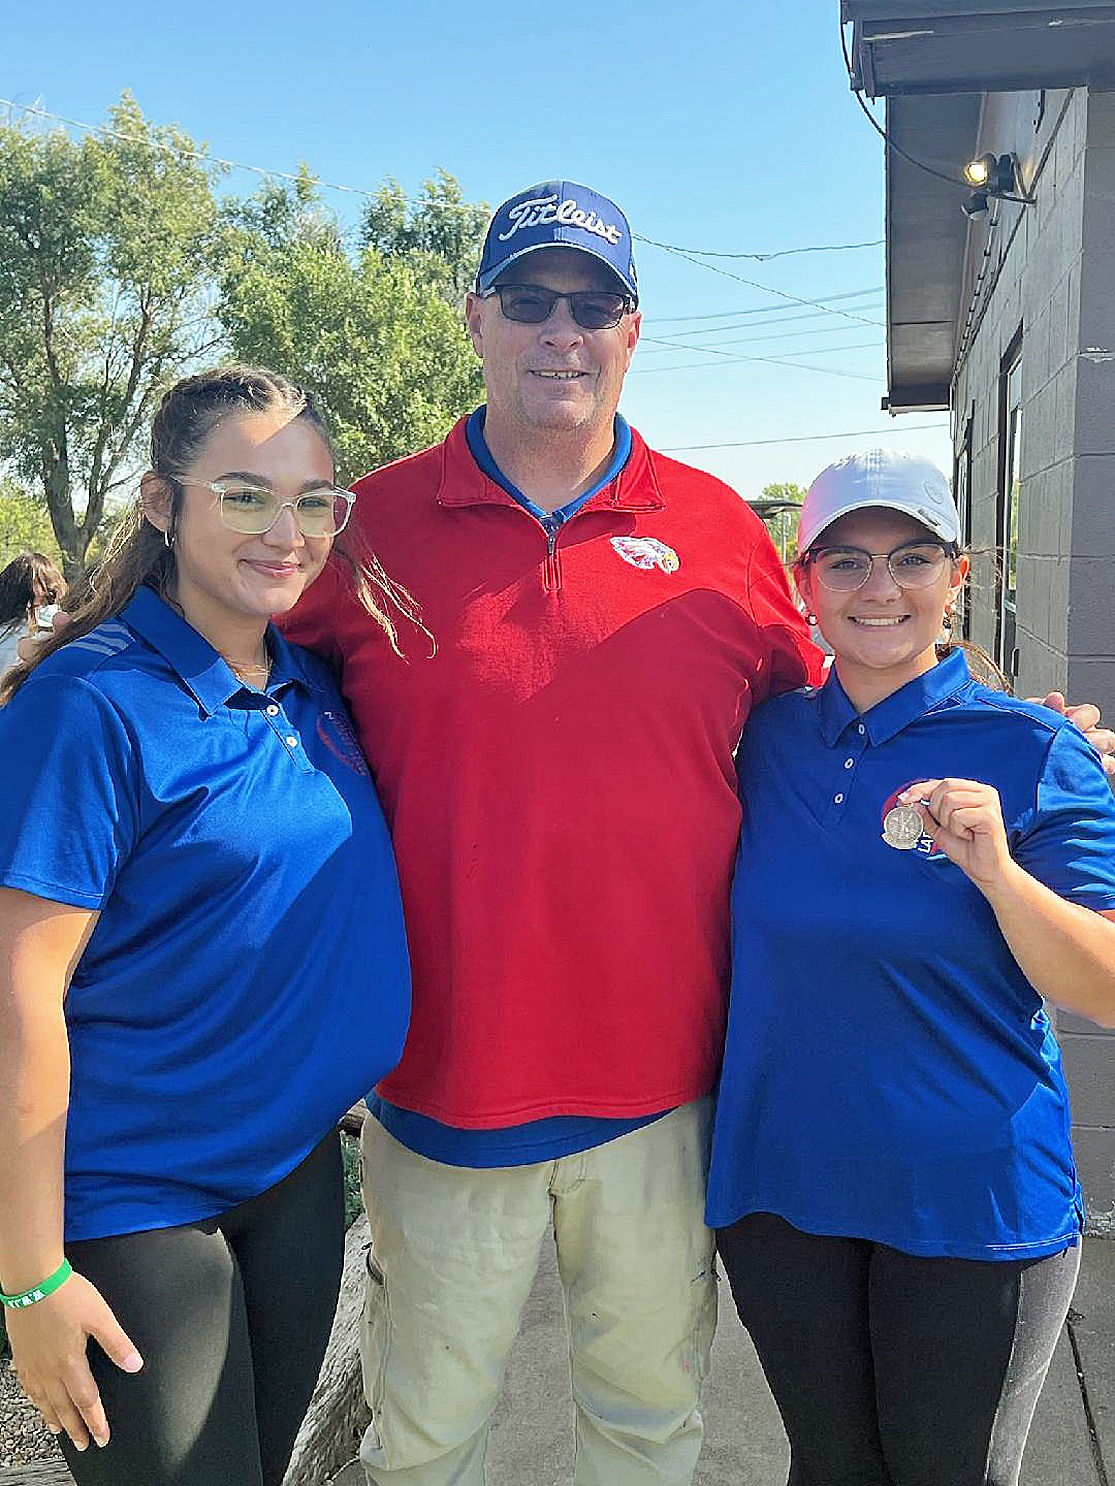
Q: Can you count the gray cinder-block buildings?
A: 1